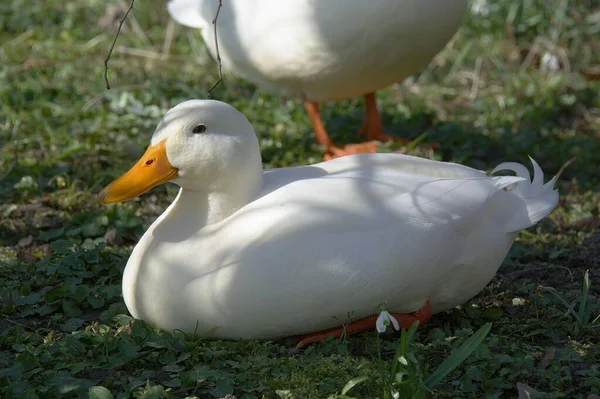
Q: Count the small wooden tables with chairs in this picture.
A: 0